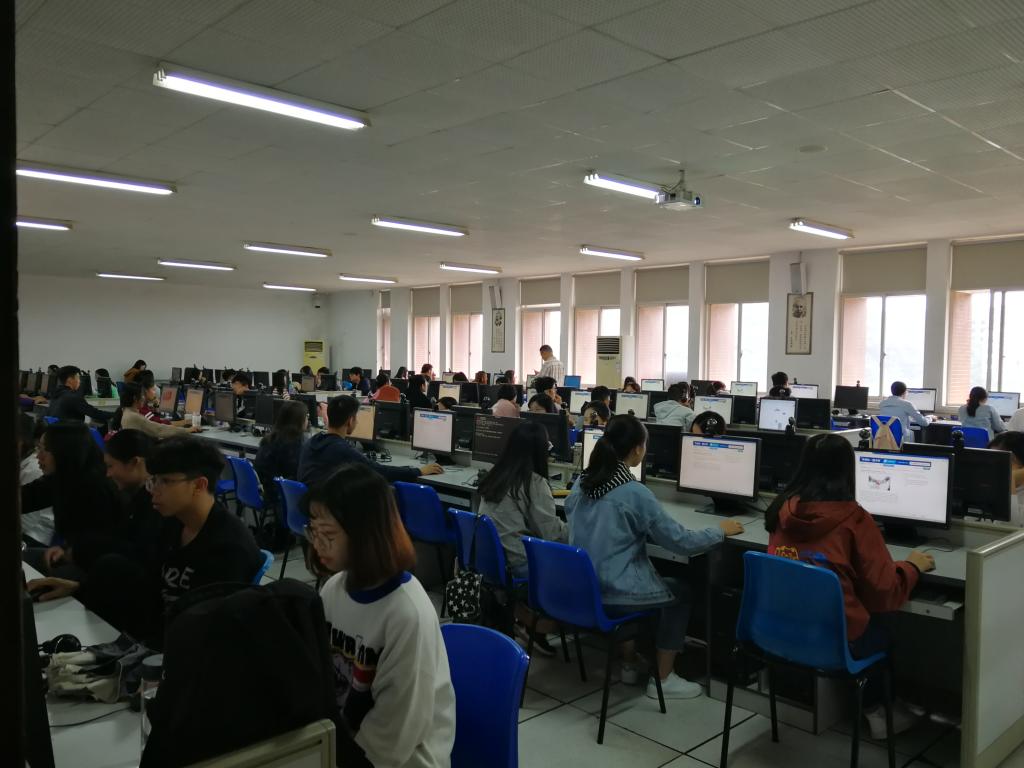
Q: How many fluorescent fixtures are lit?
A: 13